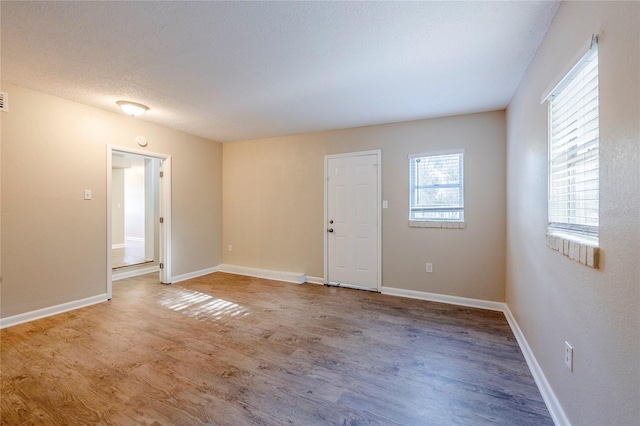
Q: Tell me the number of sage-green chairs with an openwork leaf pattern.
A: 0